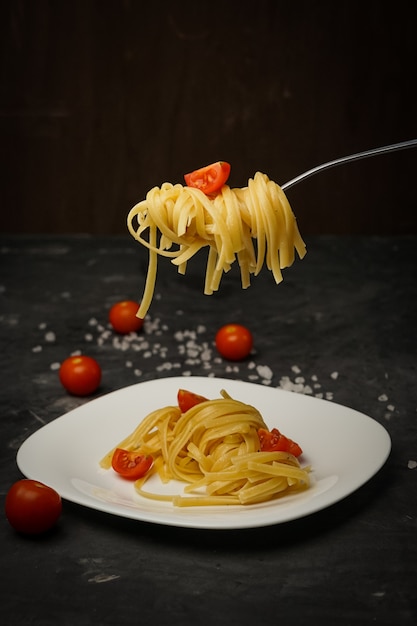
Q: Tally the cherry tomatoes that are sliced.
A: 4